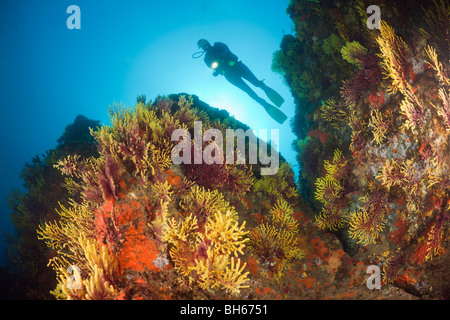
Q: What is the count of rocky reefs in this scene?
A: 2